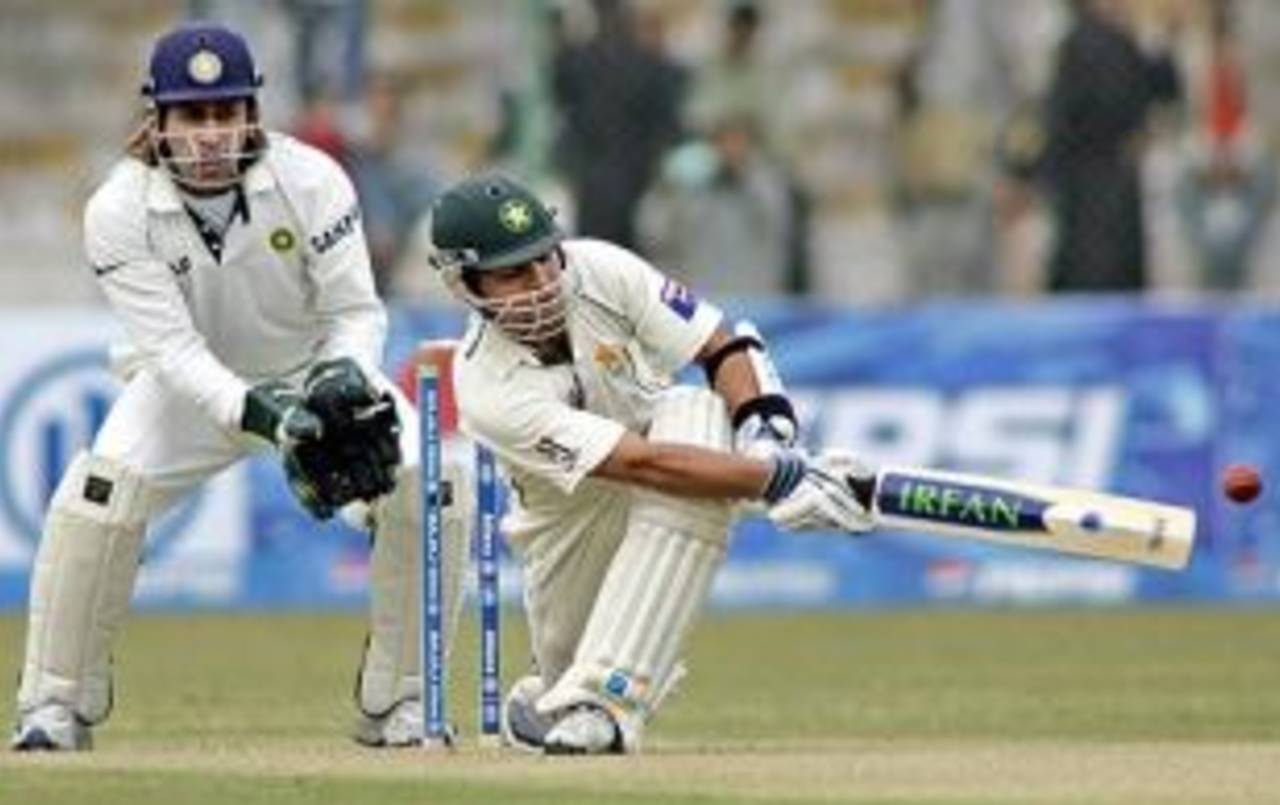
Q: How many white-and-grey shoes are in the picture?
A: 4